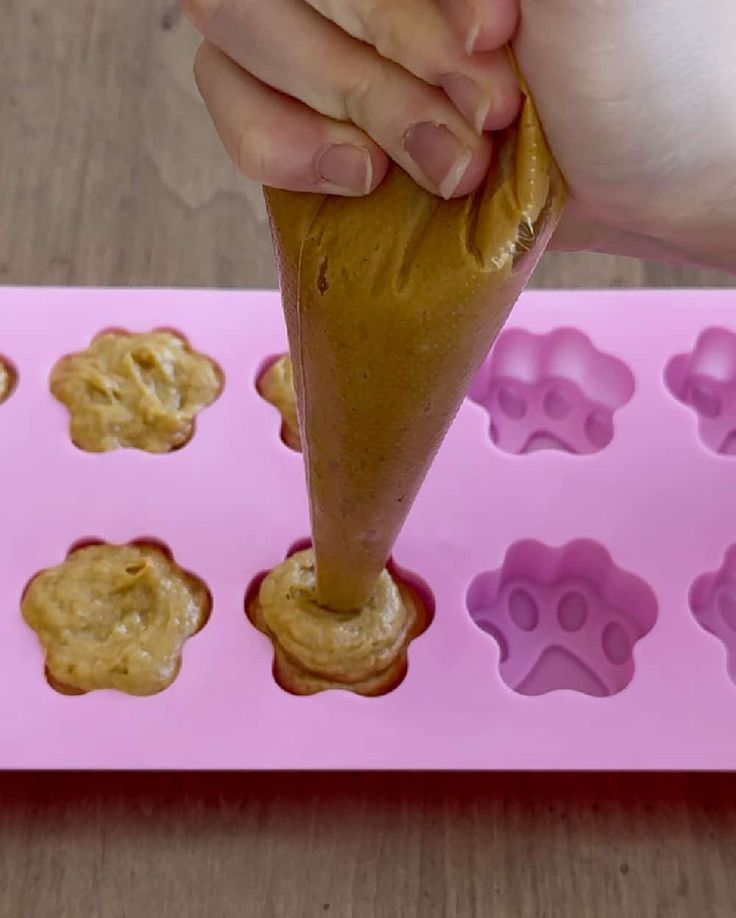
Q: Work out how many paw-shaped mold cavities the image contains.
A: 9